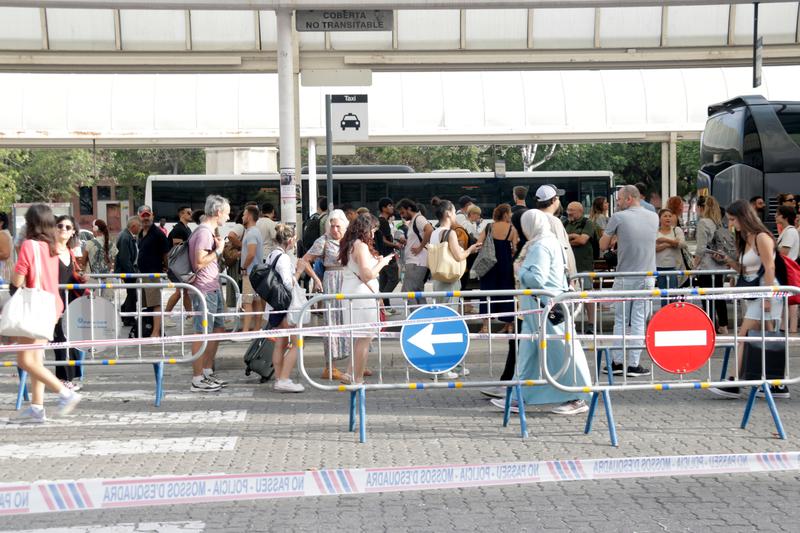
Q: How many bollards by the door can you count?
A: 0